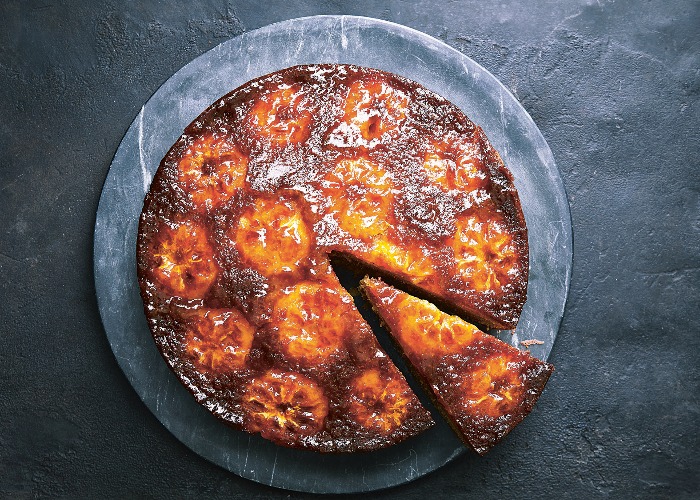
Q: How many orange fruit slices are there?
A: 14